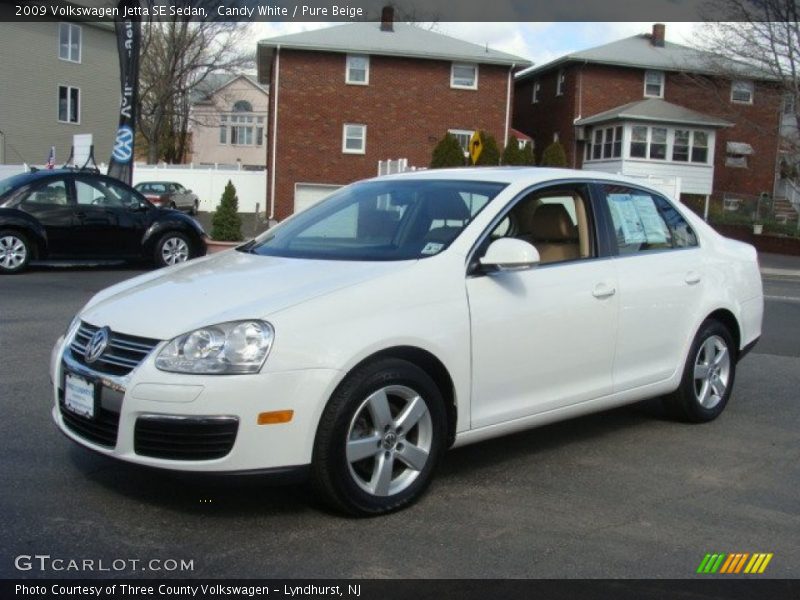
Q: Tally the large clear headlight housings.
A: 1